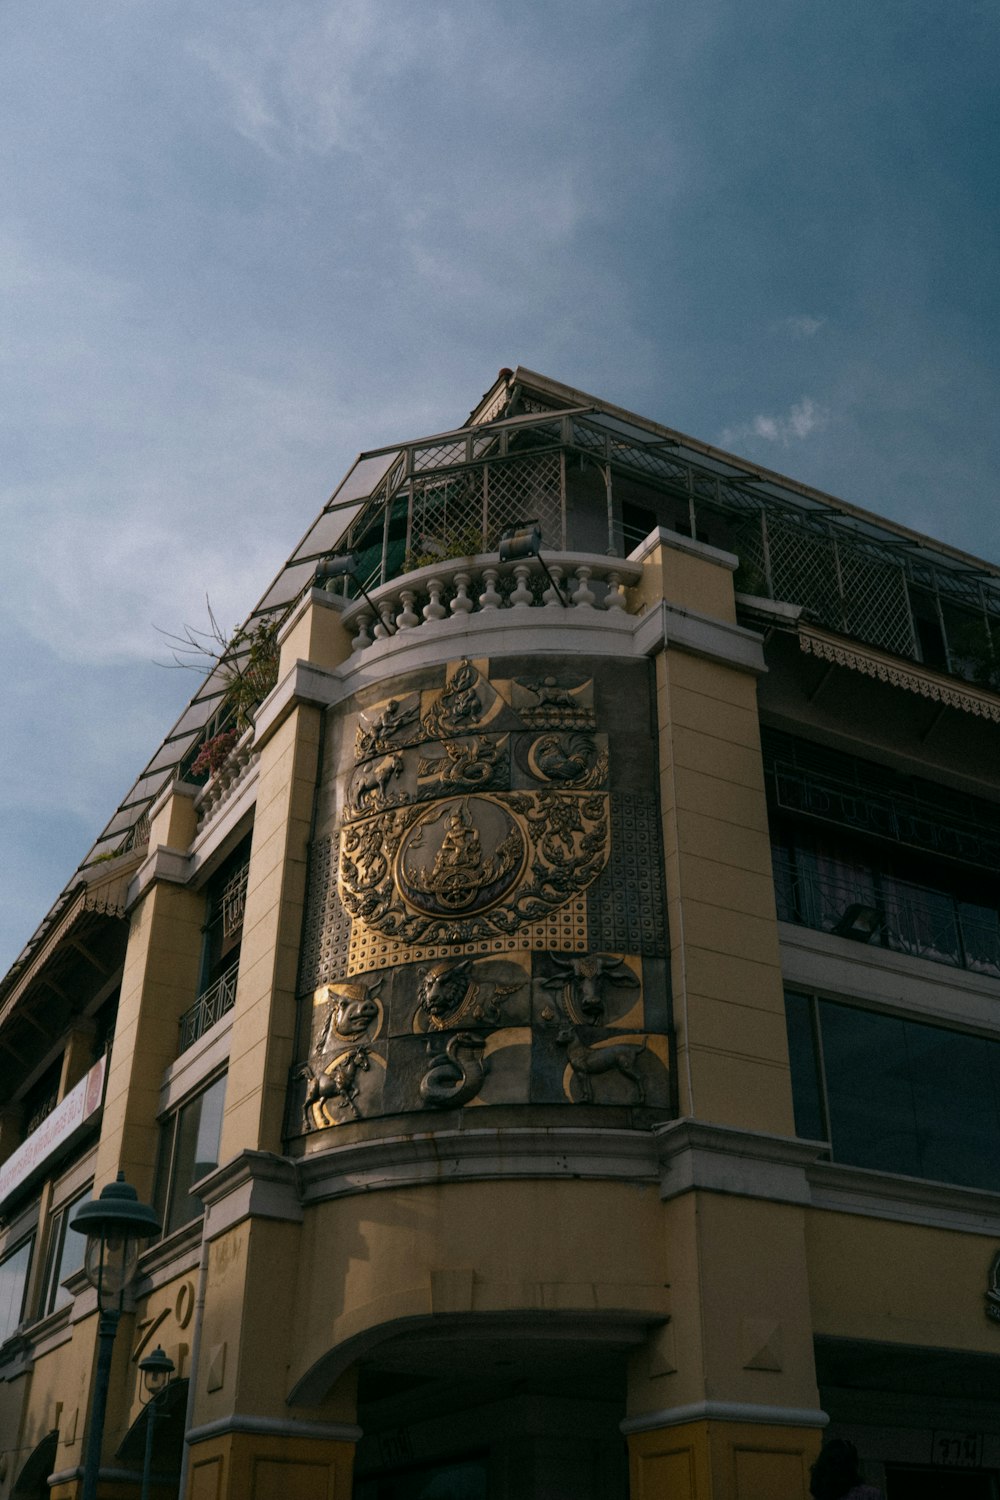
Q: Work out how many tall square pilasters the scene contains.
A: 3